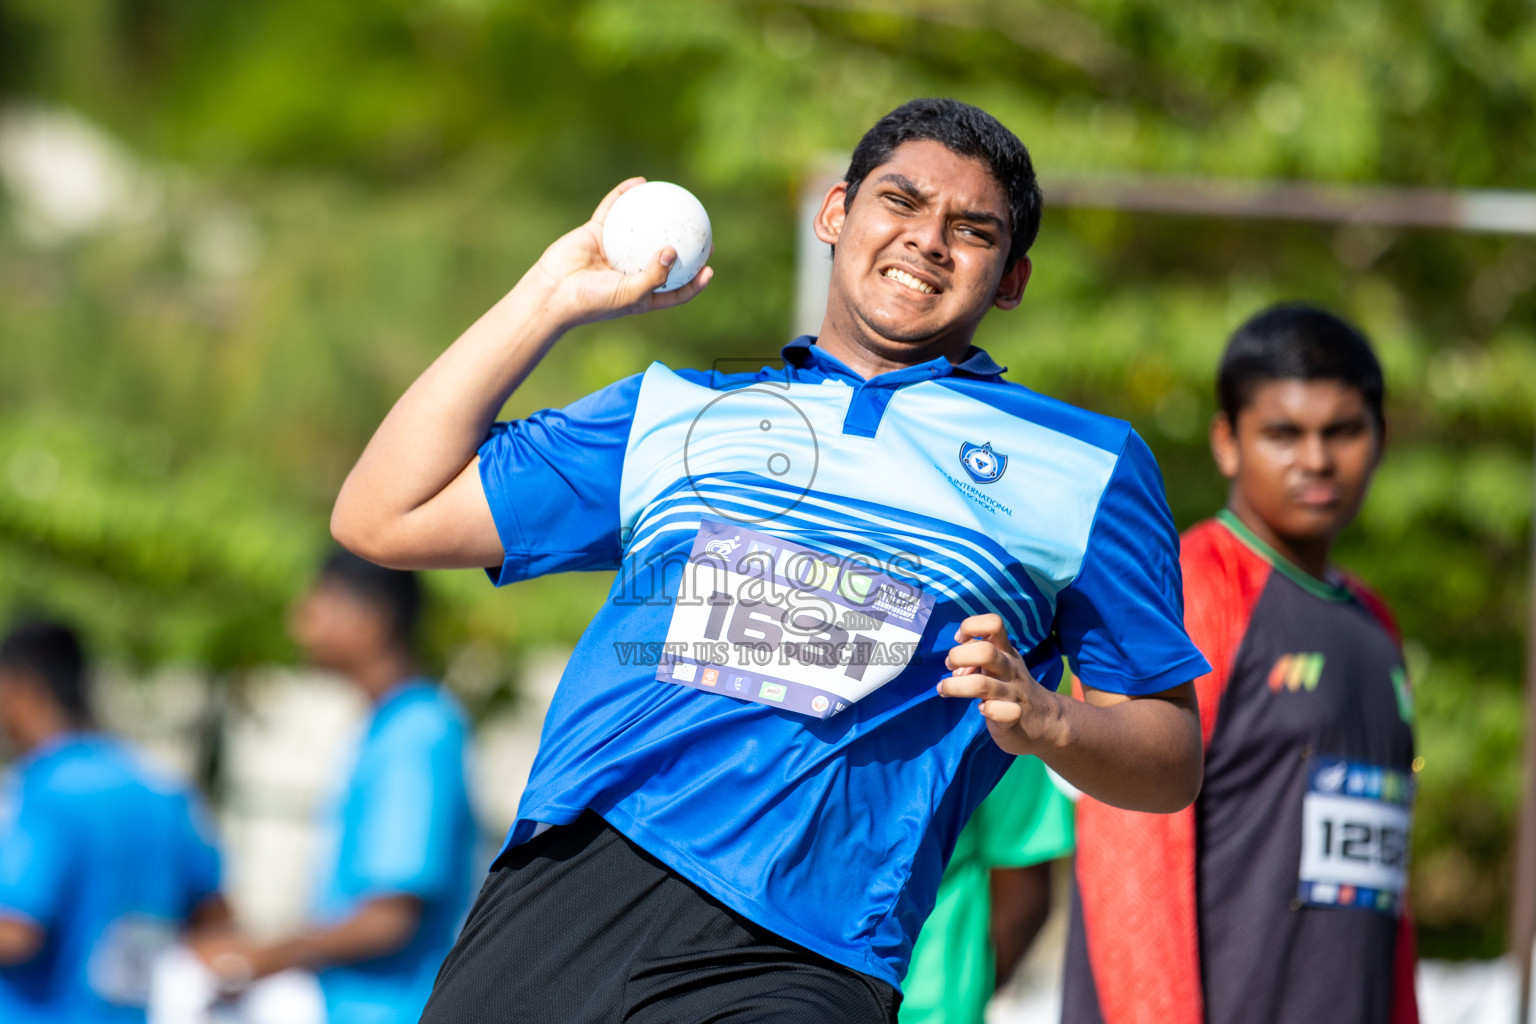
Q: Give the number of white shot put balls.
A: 1